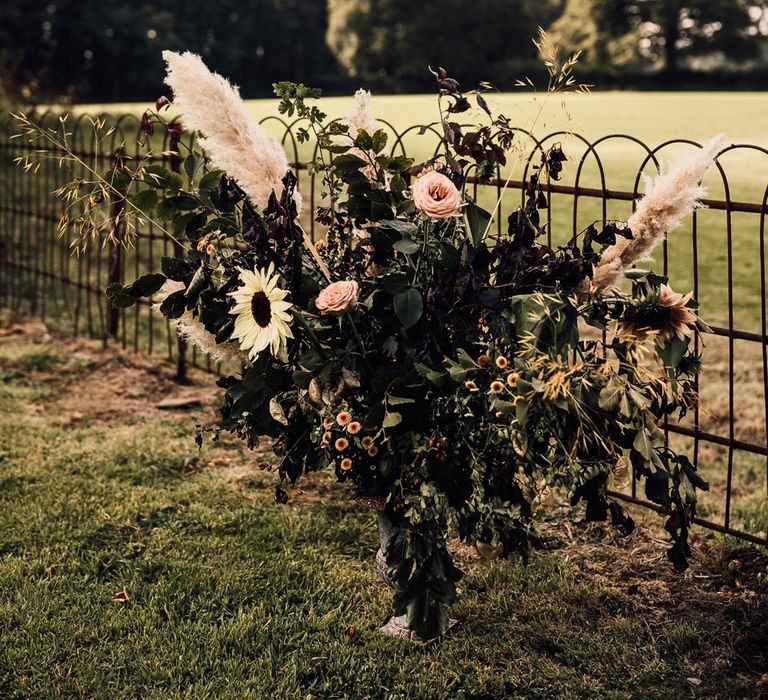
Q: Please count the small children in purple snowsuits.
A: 0